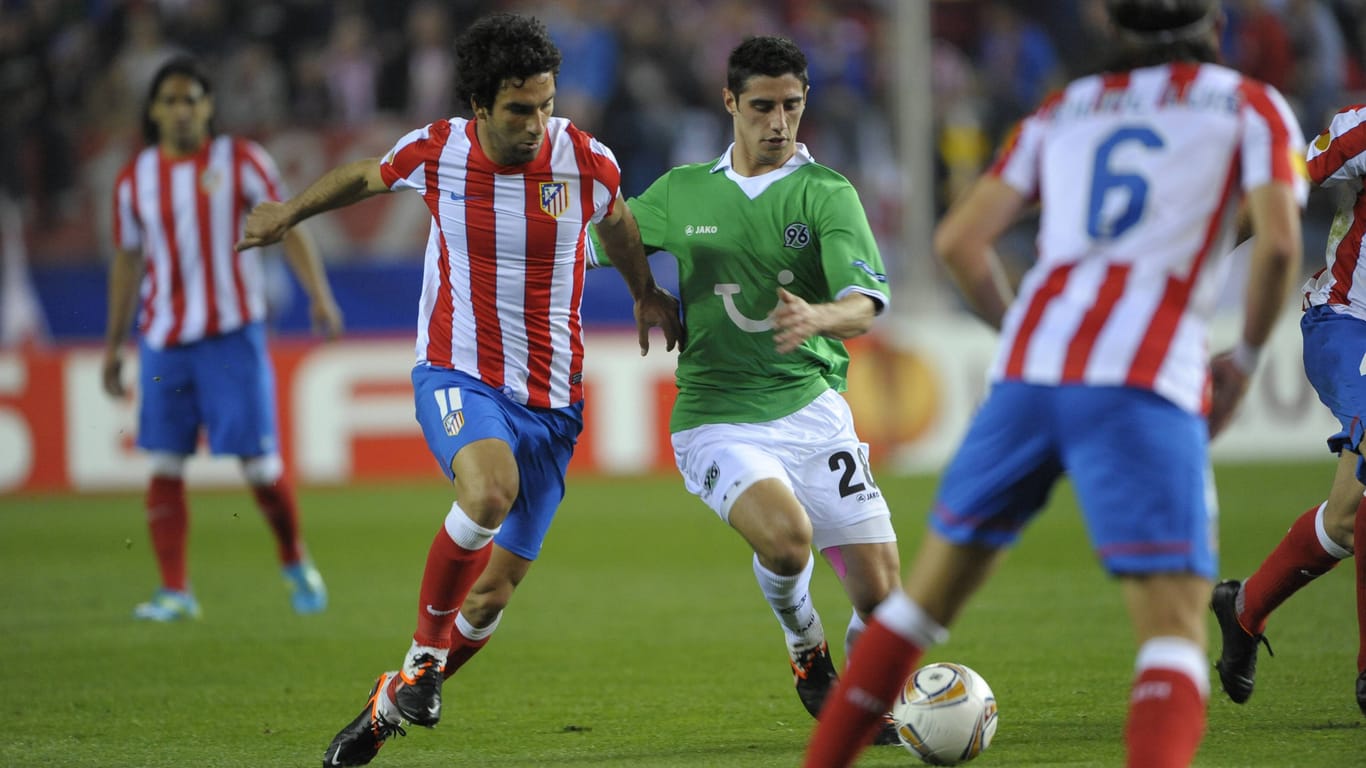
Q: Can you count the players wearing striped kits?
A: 4